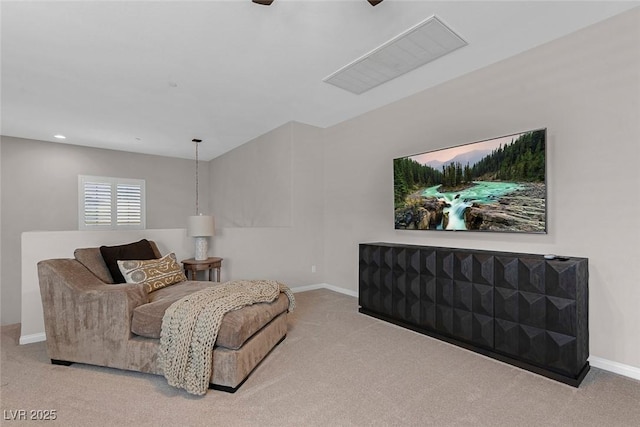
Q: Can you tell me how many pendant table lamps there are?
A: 1